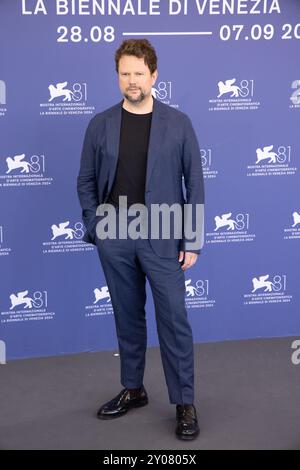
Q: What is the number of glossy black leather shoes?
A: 2